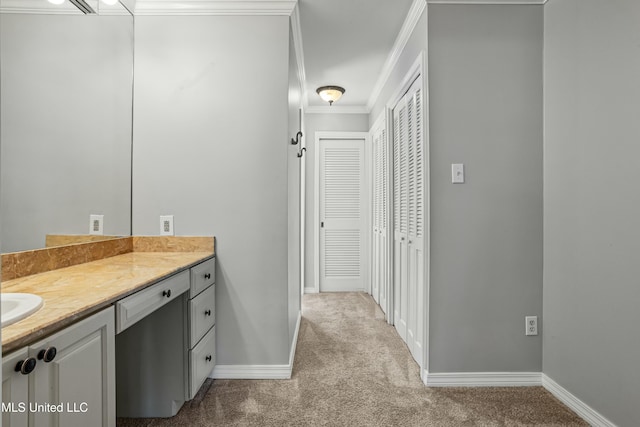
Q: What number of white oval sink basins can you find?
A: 1